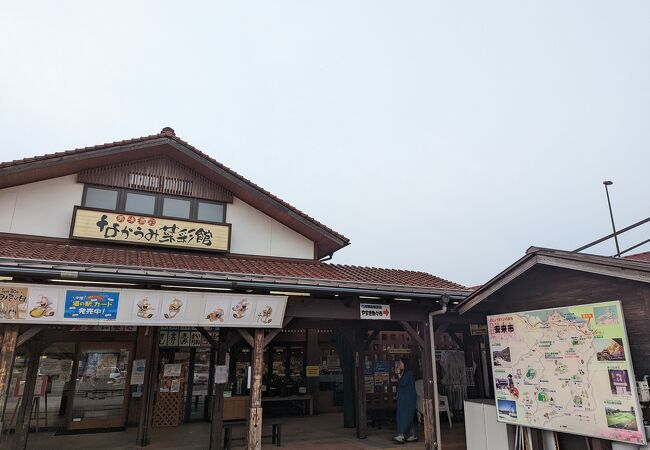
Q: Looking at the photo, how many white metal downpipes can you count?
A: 1